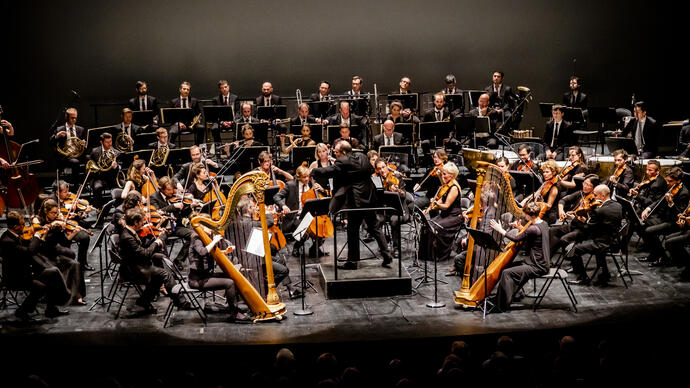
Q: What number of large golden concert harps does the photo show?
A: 2